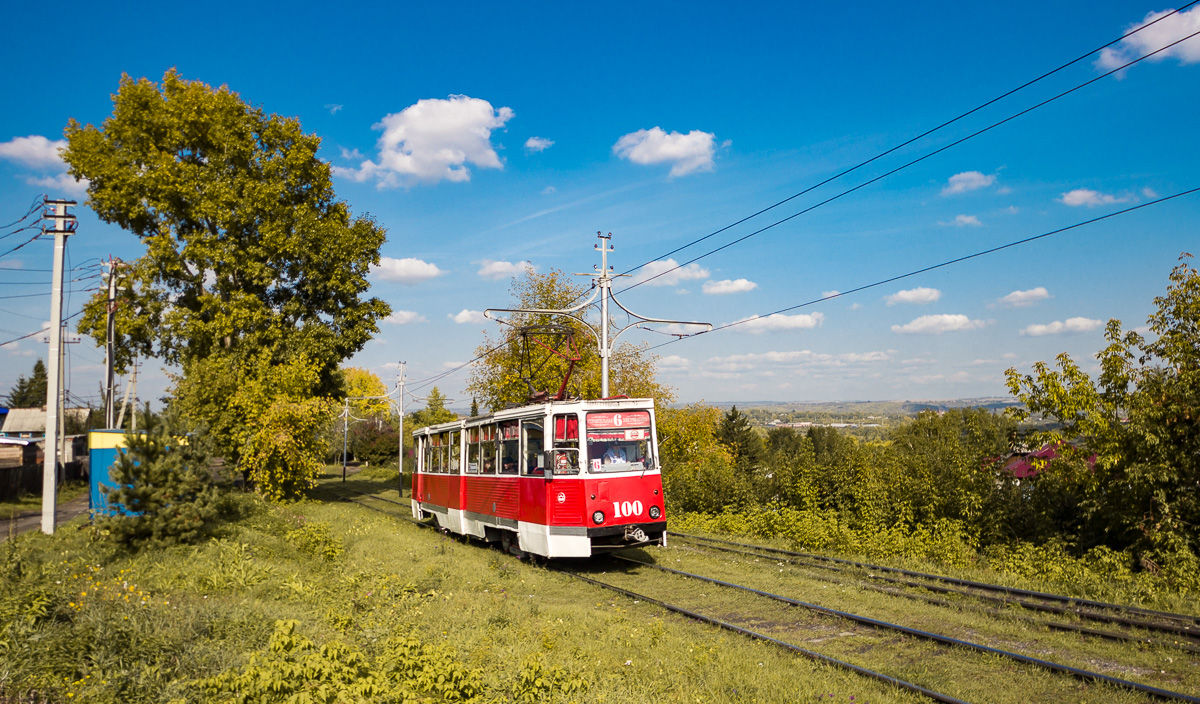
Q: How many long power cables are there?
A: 3